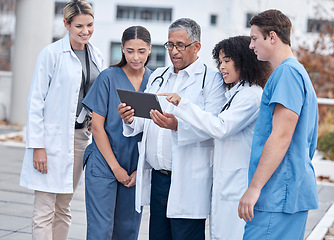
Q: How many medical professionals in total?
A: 5